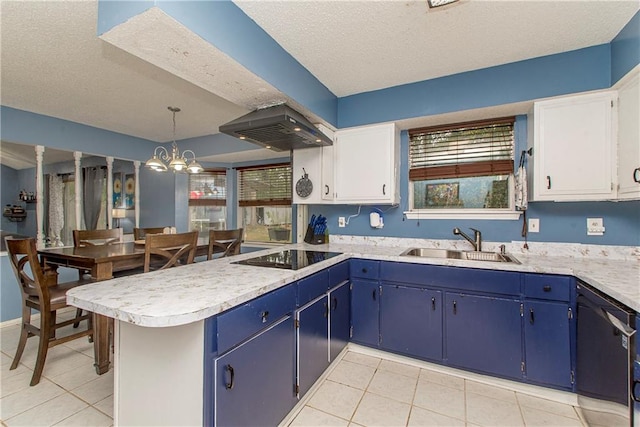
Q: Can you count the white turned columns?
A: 4